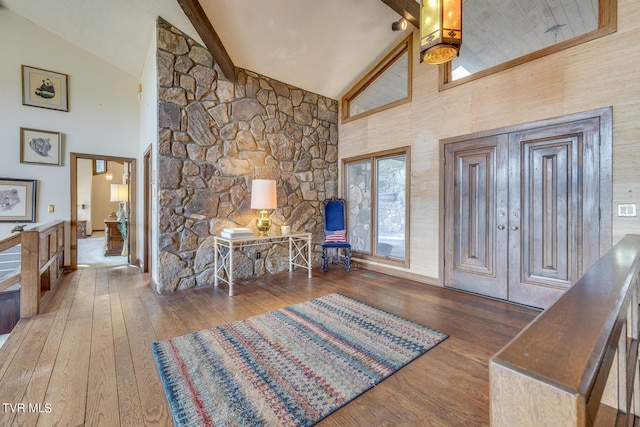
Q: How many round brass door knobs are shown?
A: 2